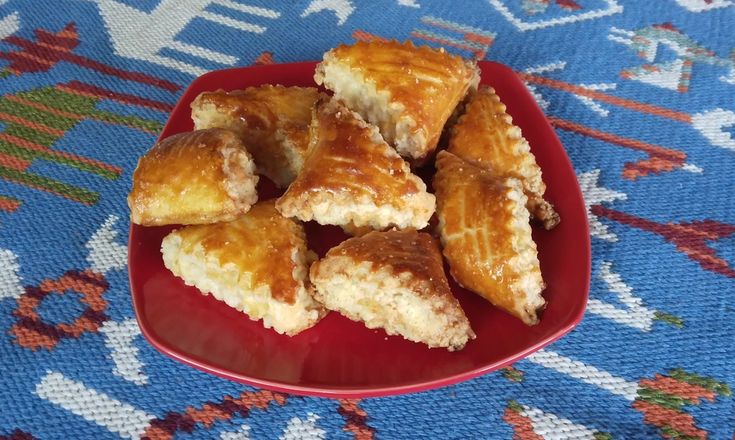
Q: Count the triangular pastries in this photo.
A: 8